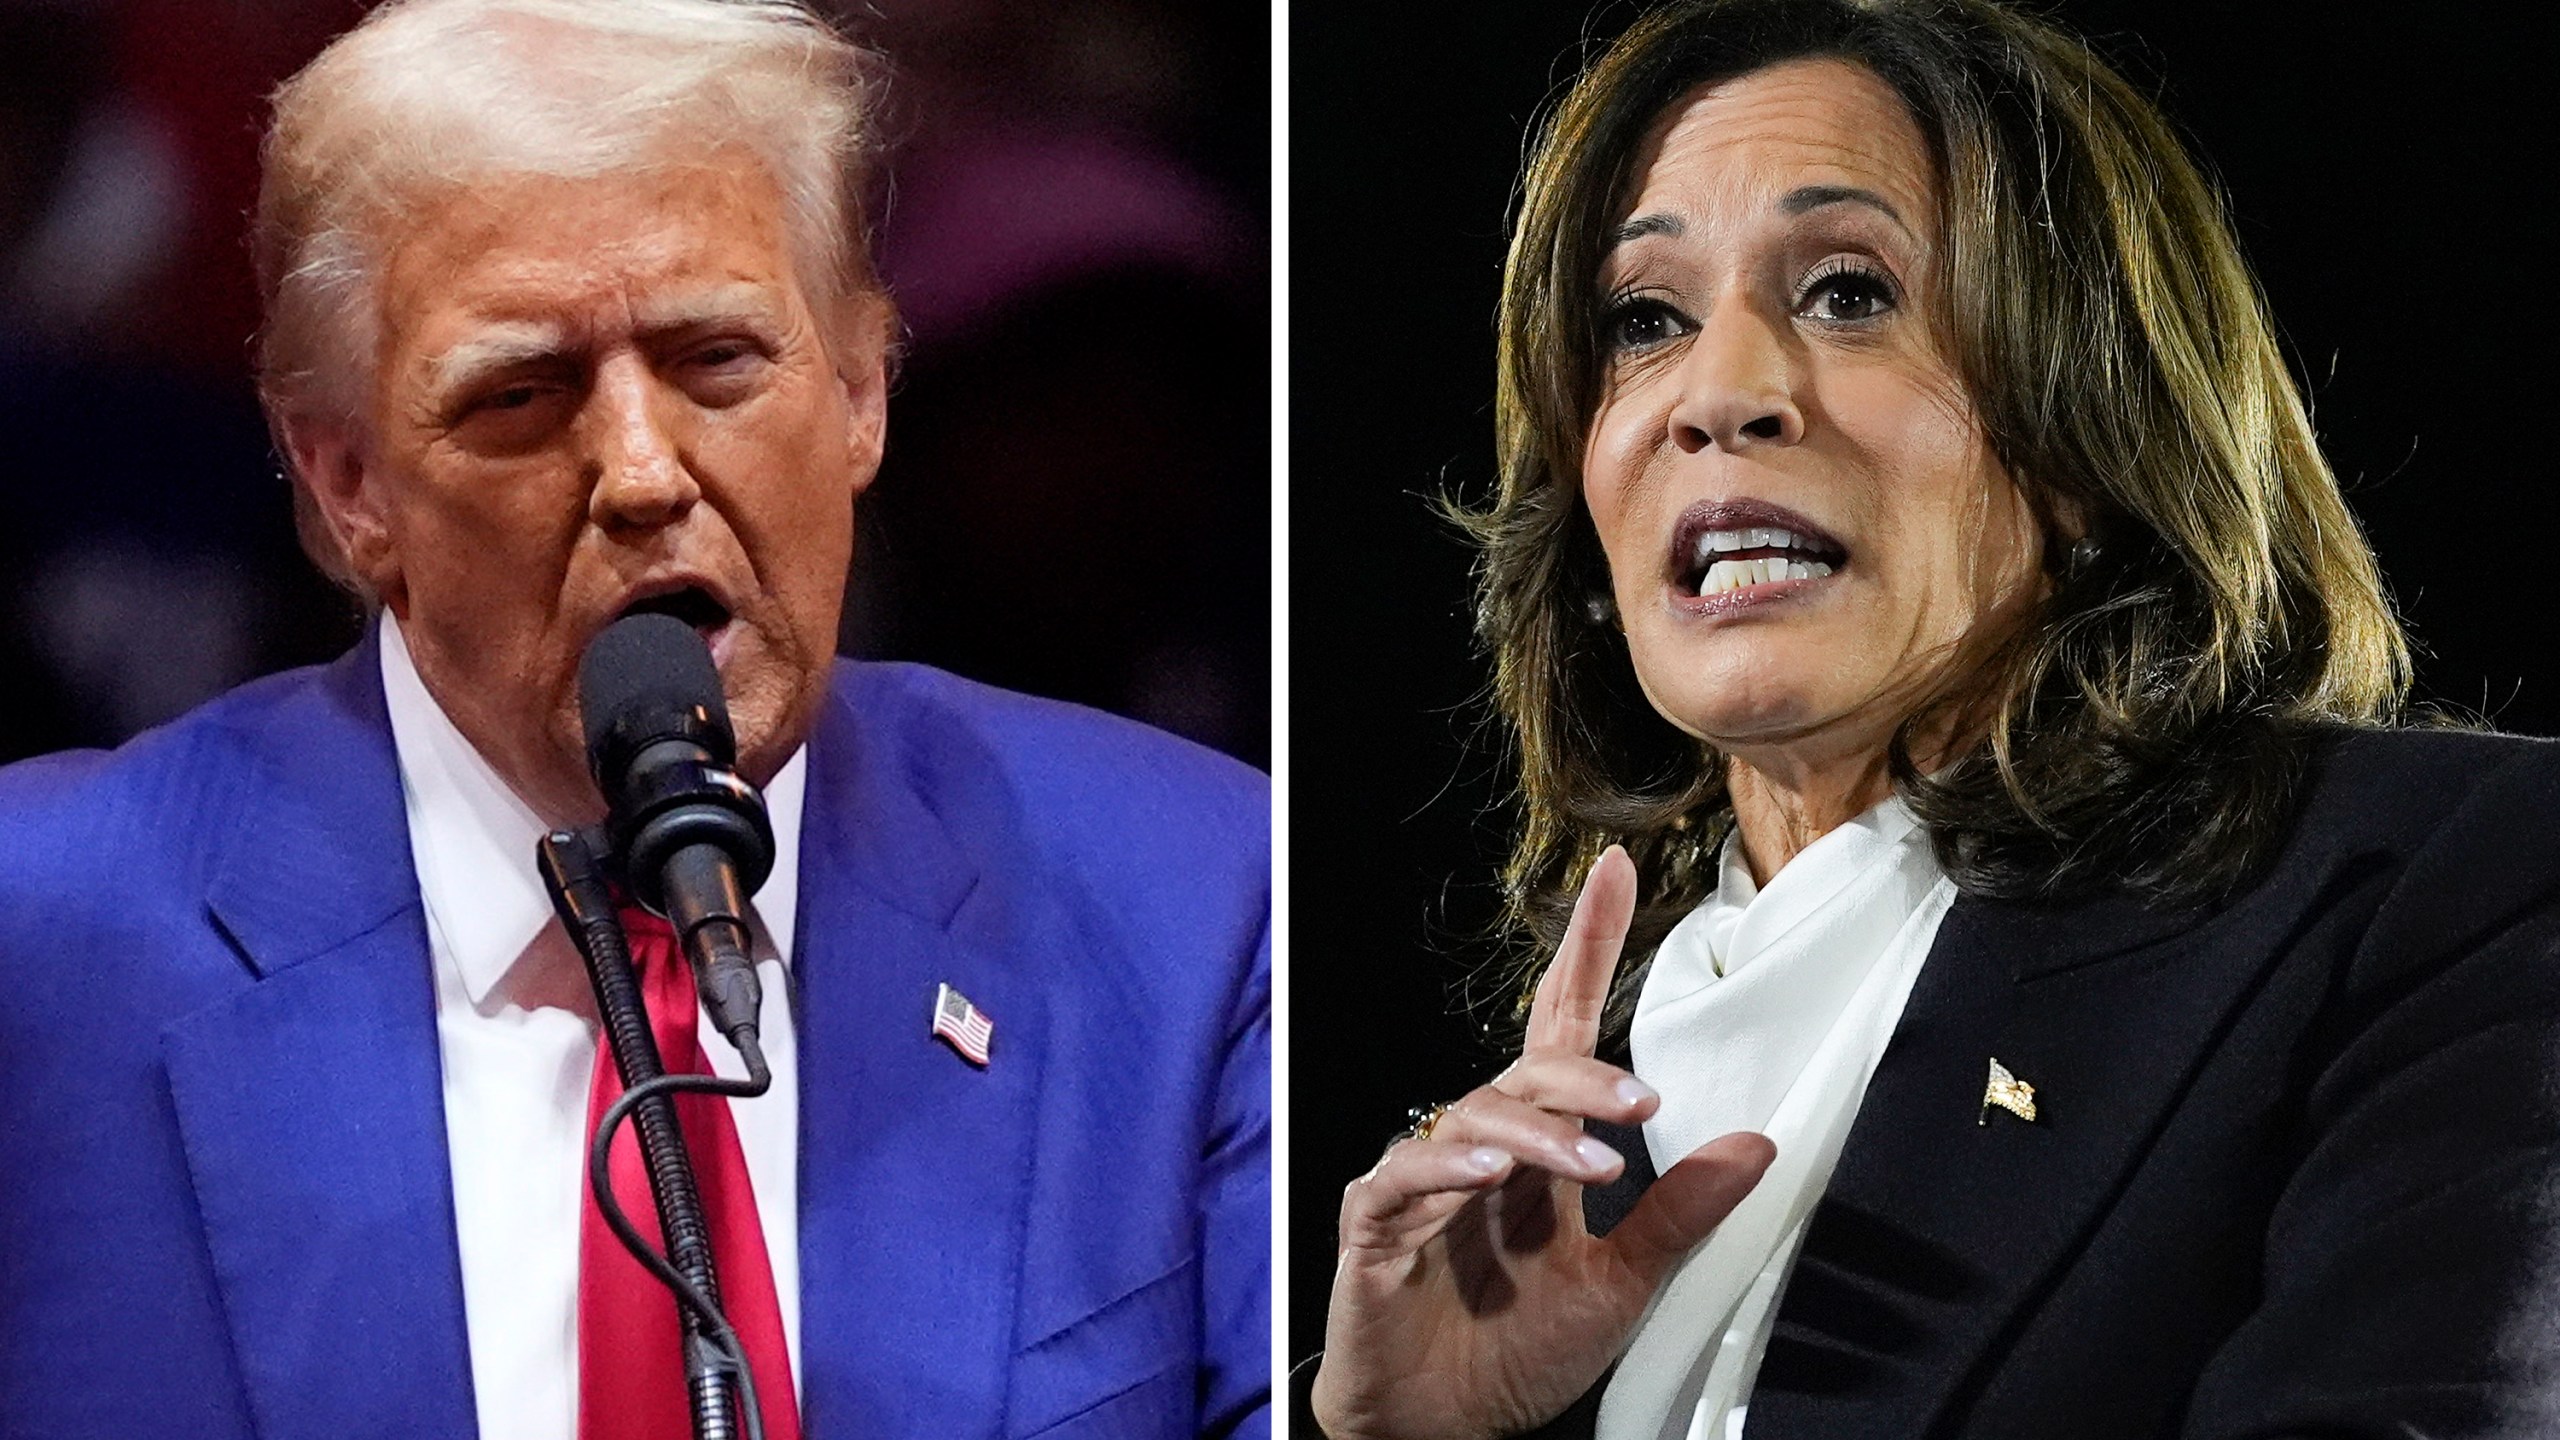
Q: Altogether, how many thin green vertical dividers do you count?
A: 0